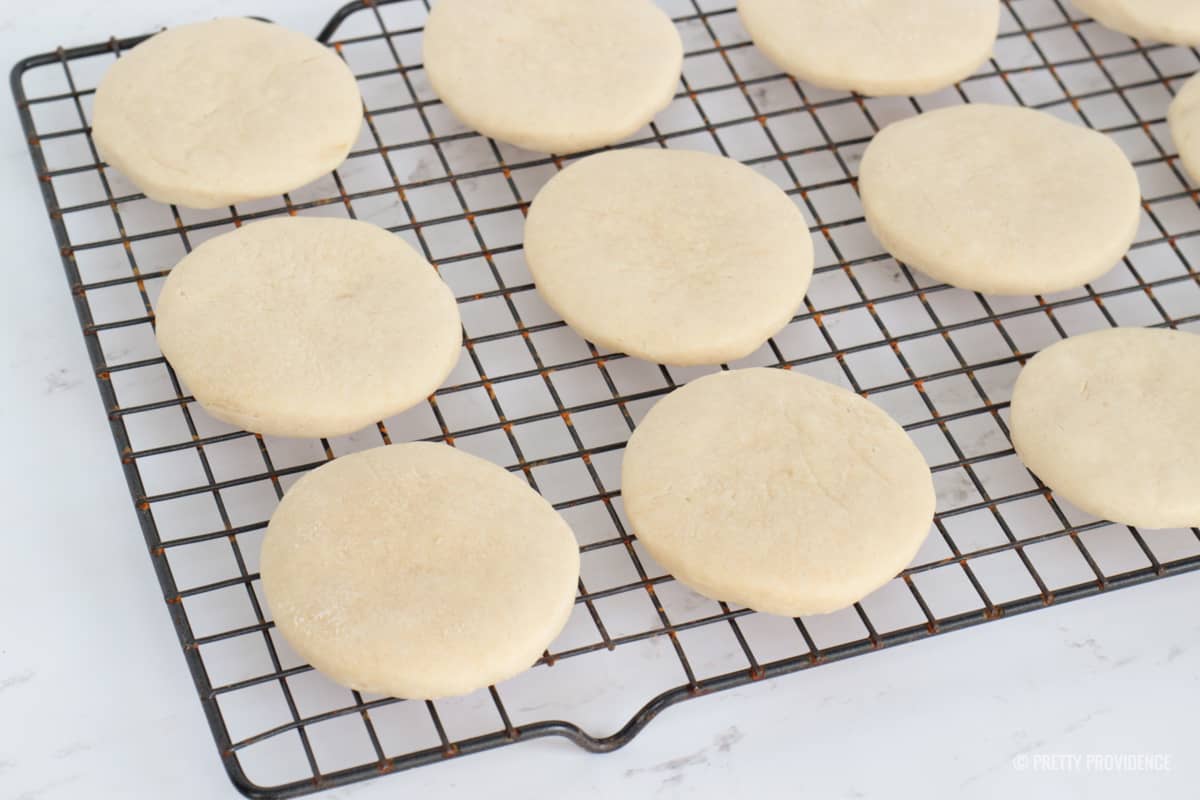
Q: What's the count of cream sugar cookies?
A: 11